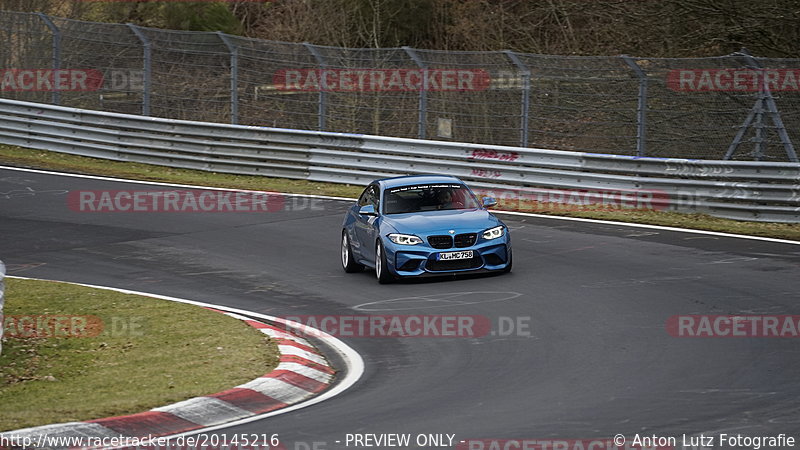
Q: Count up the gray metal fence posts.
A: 8